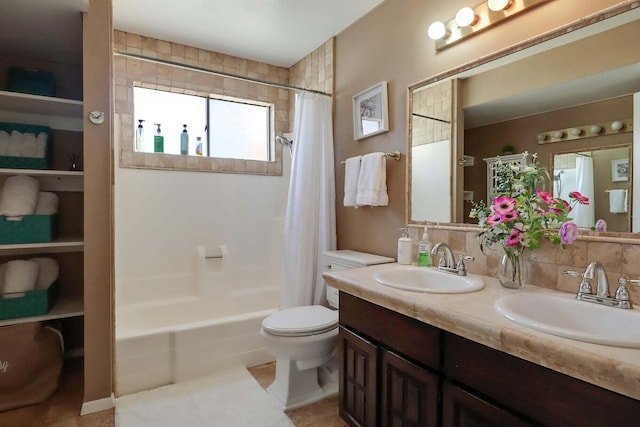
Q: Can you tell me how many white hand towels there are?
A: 2